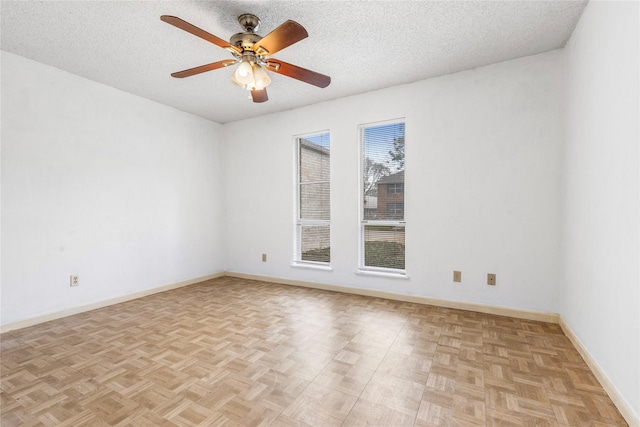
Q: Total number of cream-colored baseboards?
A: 3